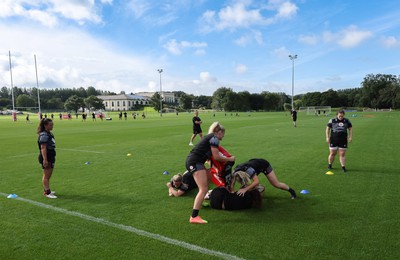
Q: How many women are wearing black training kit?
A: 6